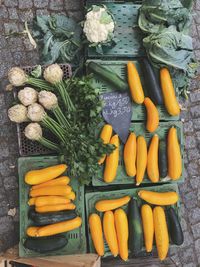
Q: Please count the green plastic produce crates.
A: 5